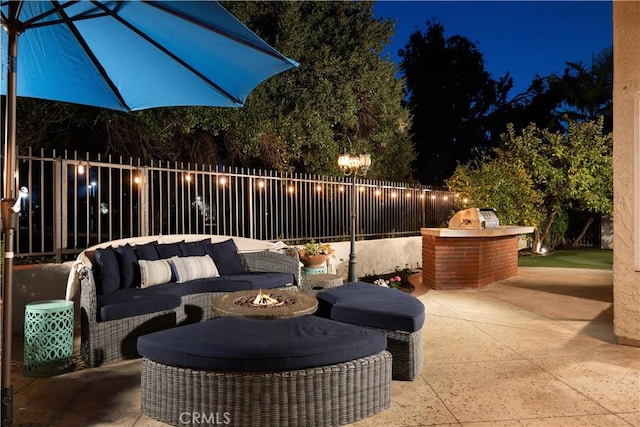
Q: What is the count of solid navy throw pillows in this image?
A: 6